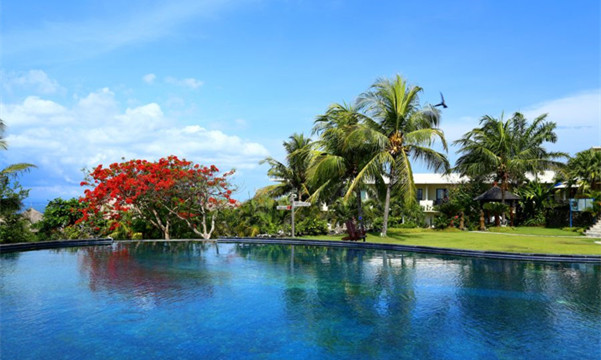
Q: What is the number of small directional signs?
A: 2